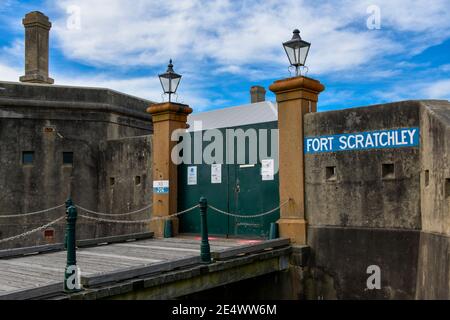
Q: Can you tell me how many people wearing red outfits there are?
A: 0